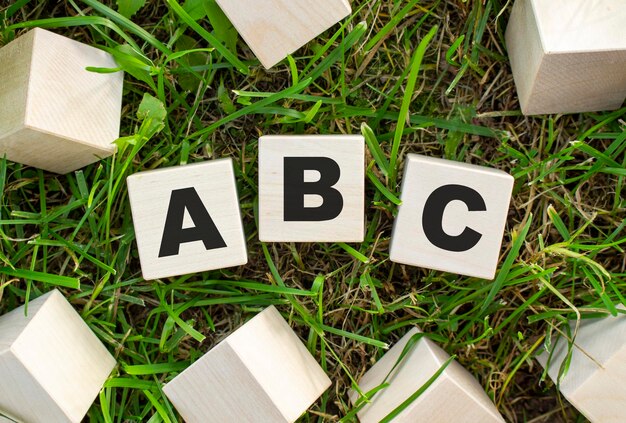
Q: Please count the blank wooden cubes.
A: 7